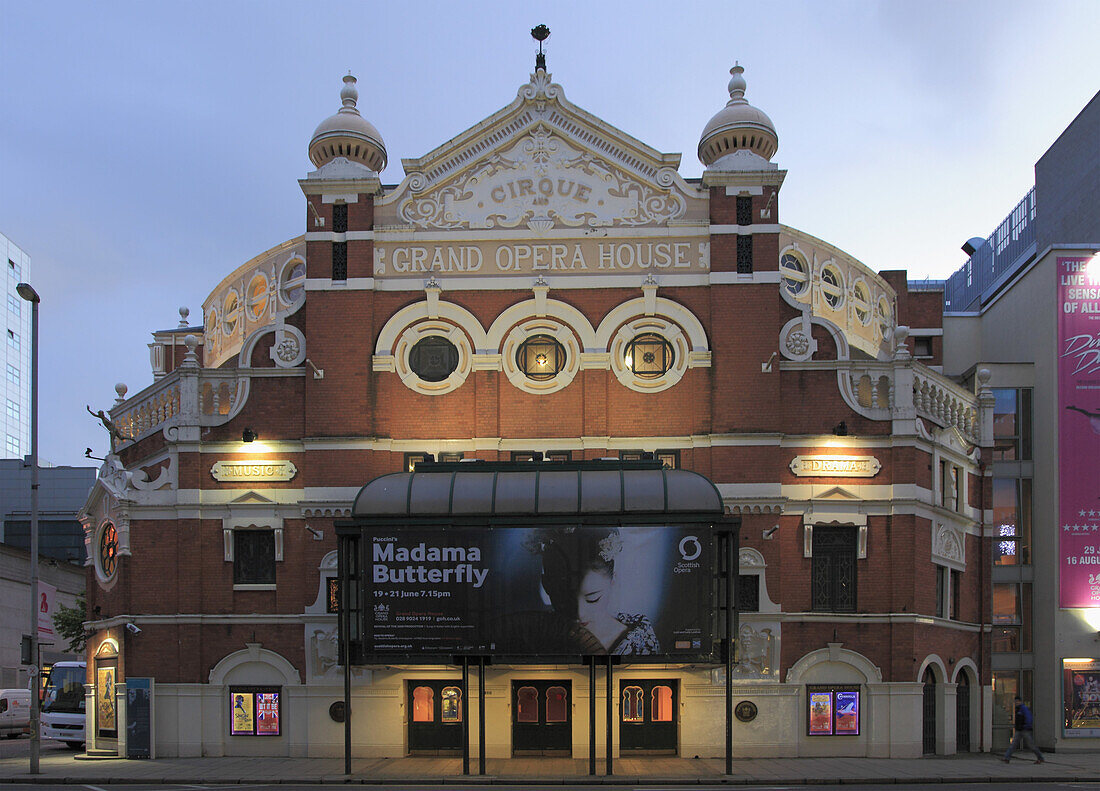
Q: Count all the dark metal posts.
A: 6